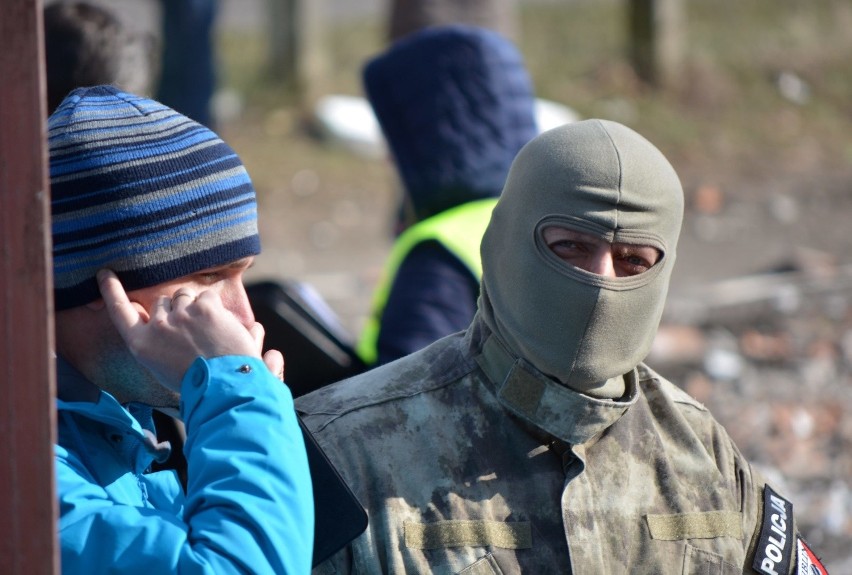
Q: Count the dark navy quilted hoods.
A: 1